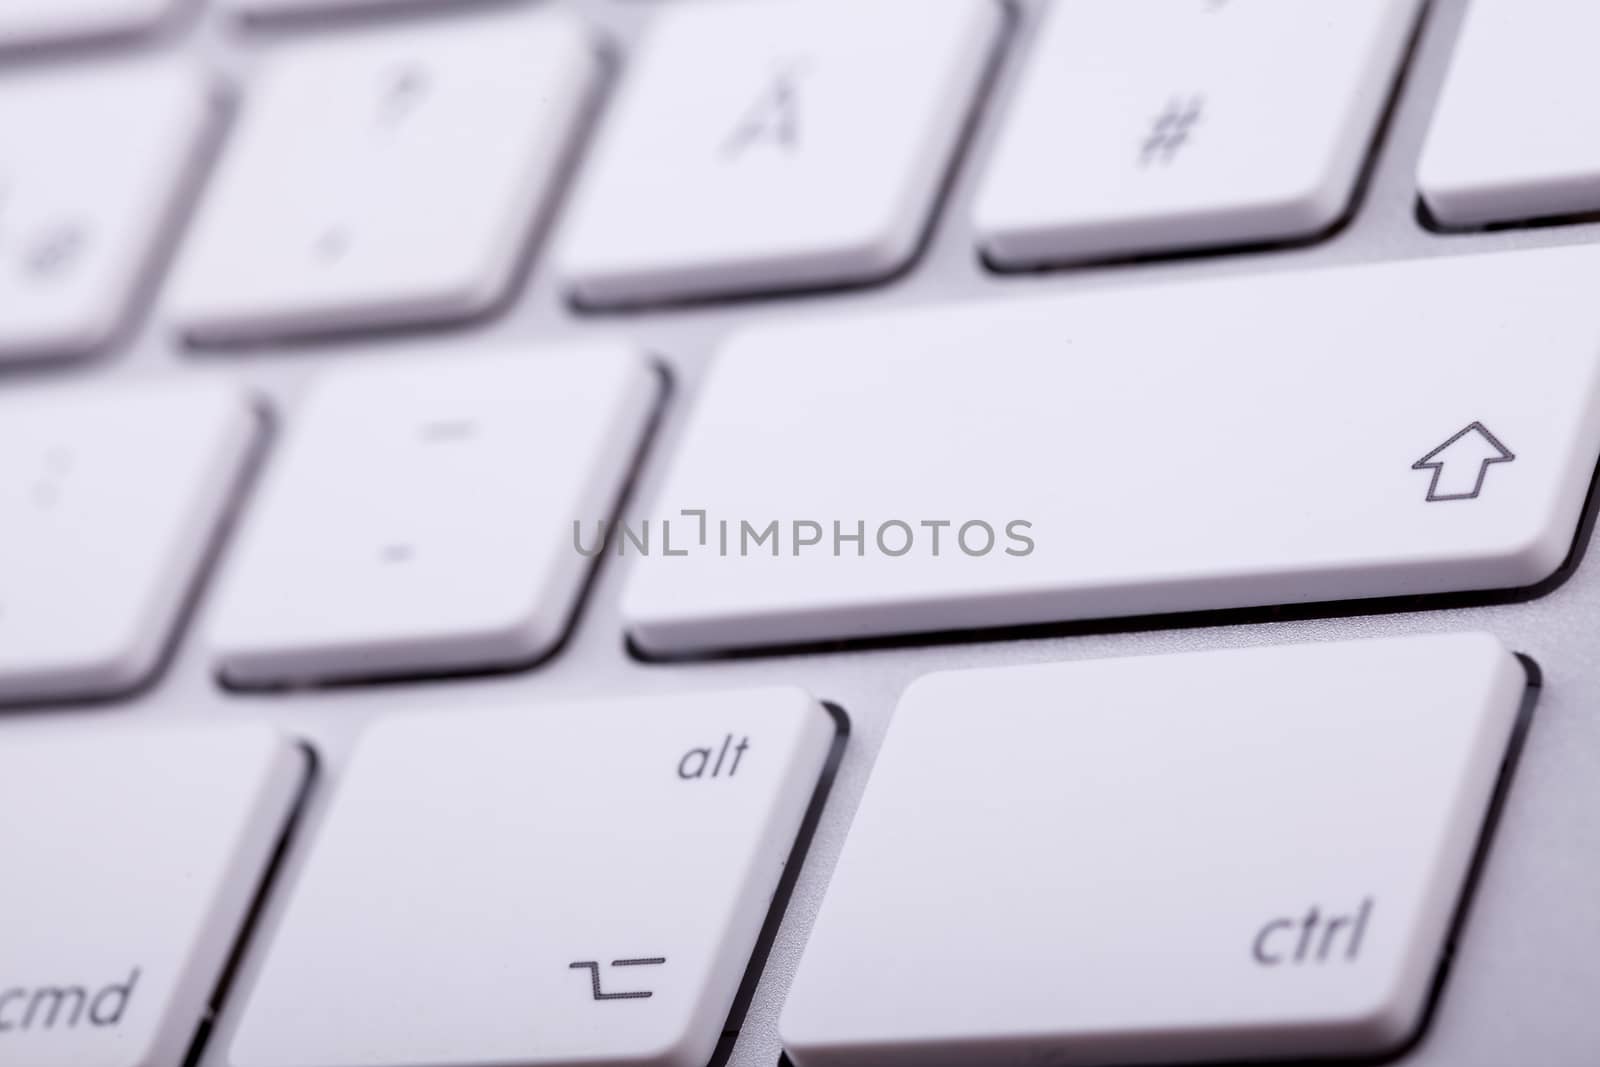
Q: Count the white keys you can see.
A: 13